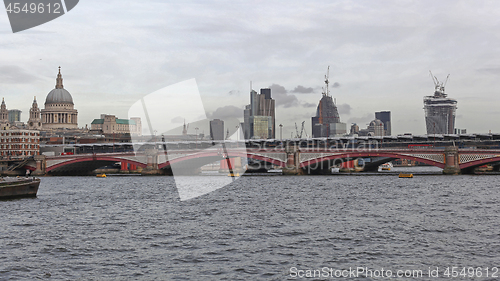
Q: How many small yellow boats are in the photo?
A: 3